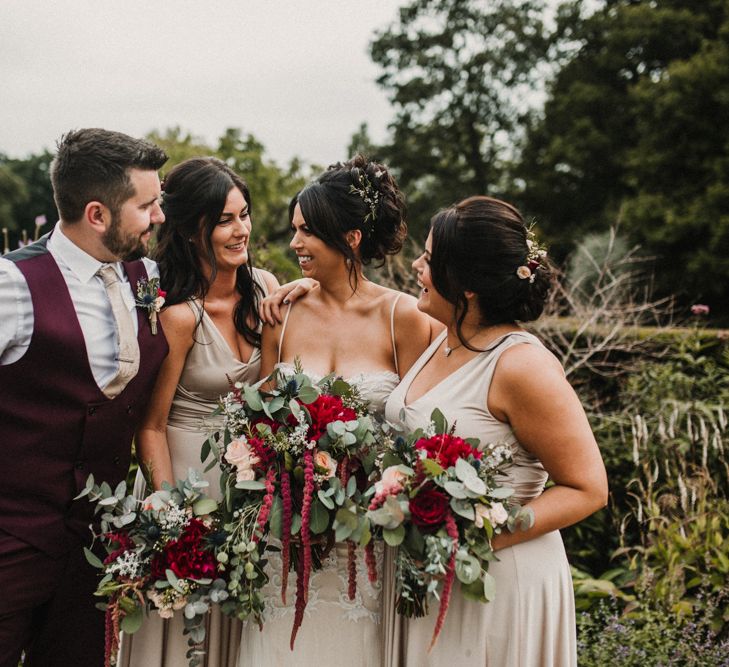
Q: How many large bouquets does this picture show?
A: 3